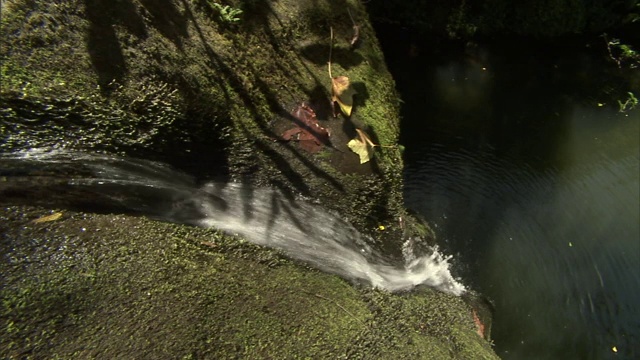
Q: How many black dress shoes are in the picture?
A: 0